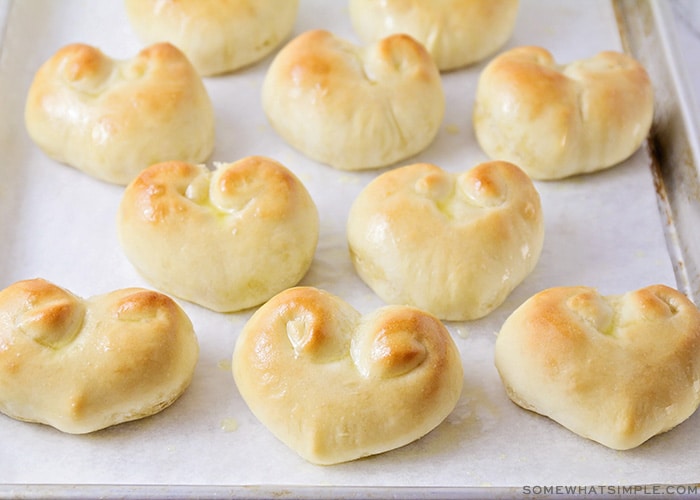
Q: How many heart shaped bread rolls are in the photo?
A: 10